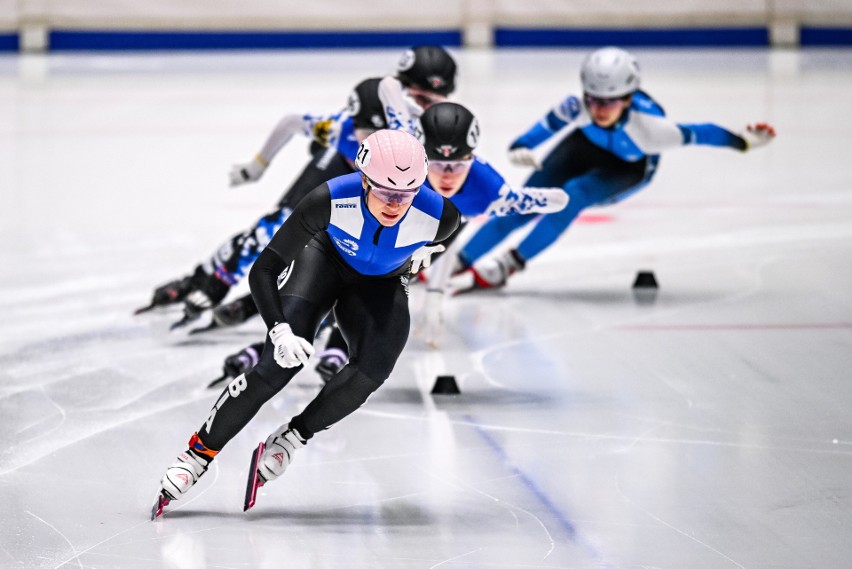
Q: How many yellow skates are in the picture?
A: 0